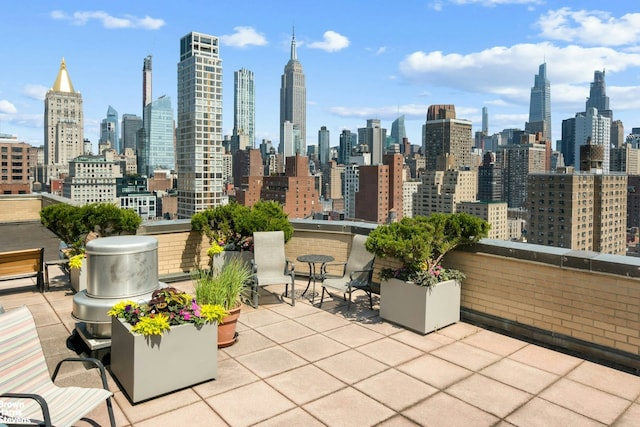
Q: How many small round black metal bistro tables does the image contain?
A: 1